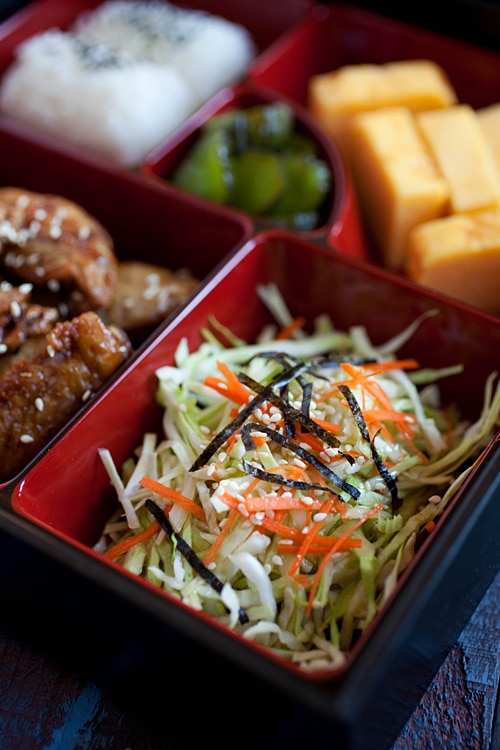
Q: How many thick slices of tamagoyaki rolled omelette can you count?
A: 5